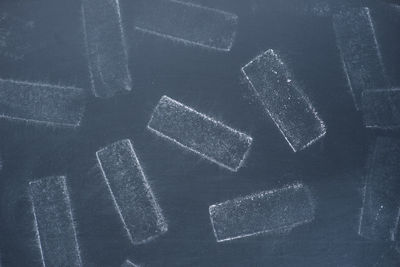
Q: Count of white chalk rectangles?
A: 11